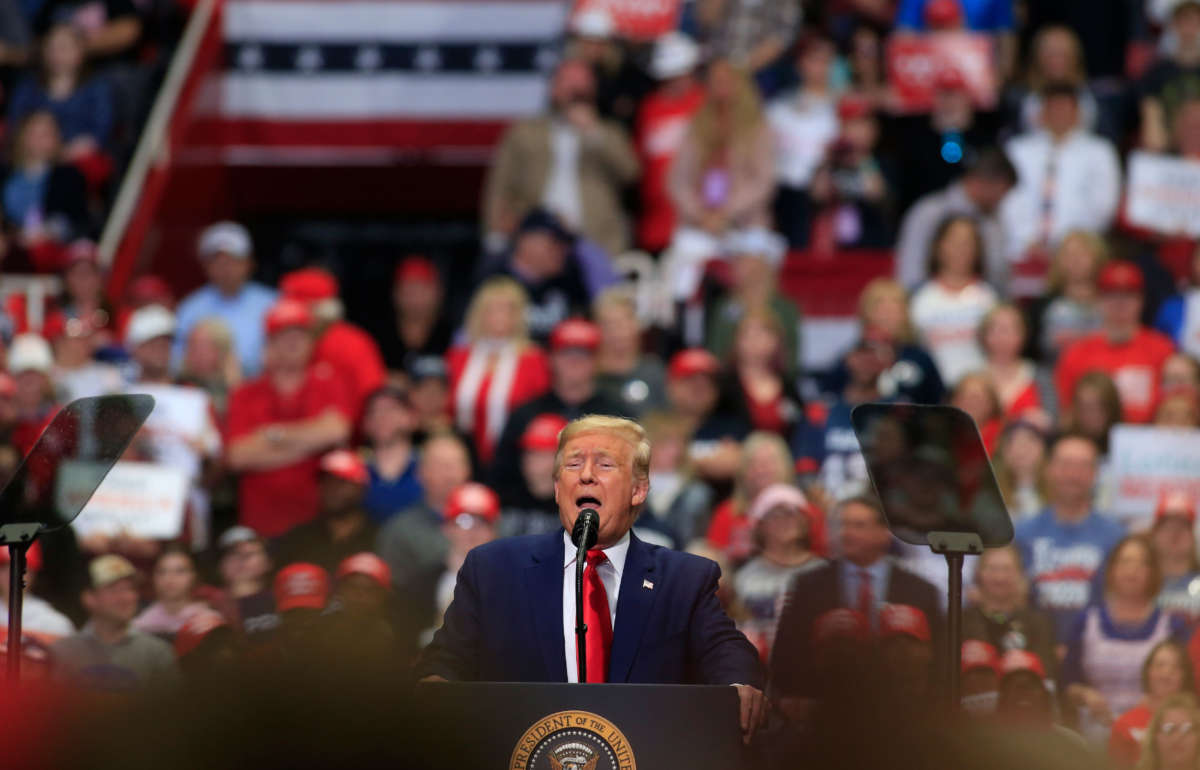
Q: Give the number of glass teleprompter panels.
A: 2